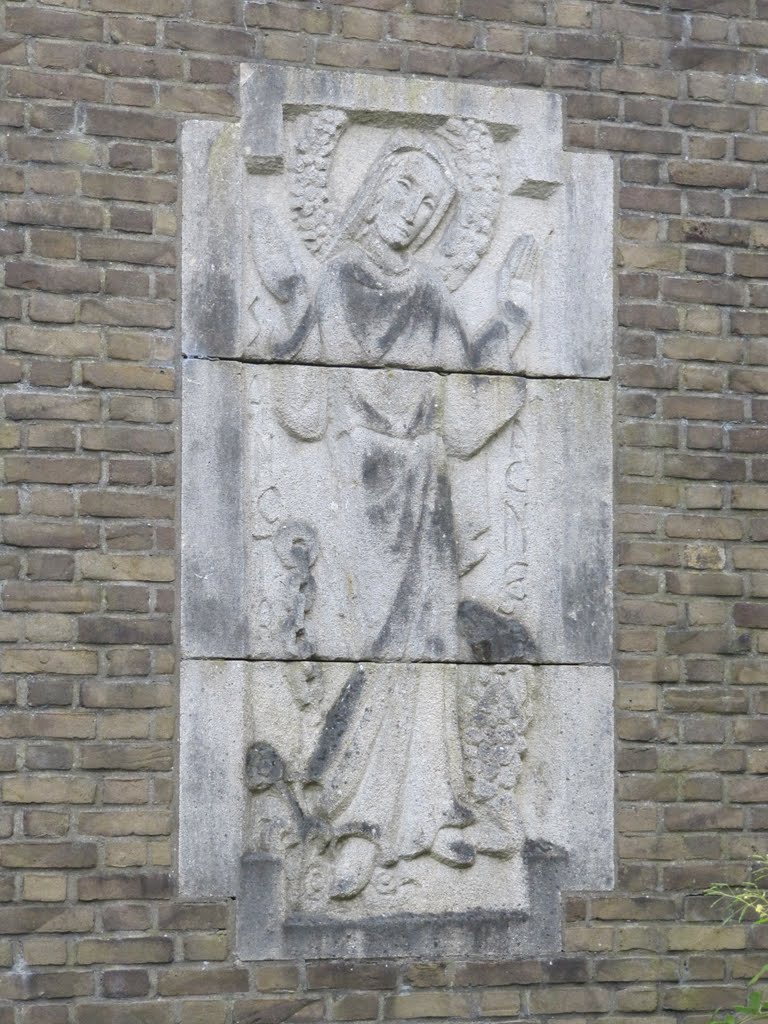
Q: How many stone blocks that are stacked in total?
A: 3